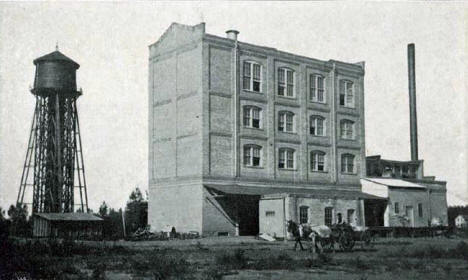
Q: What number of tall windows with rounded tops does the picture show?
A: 12